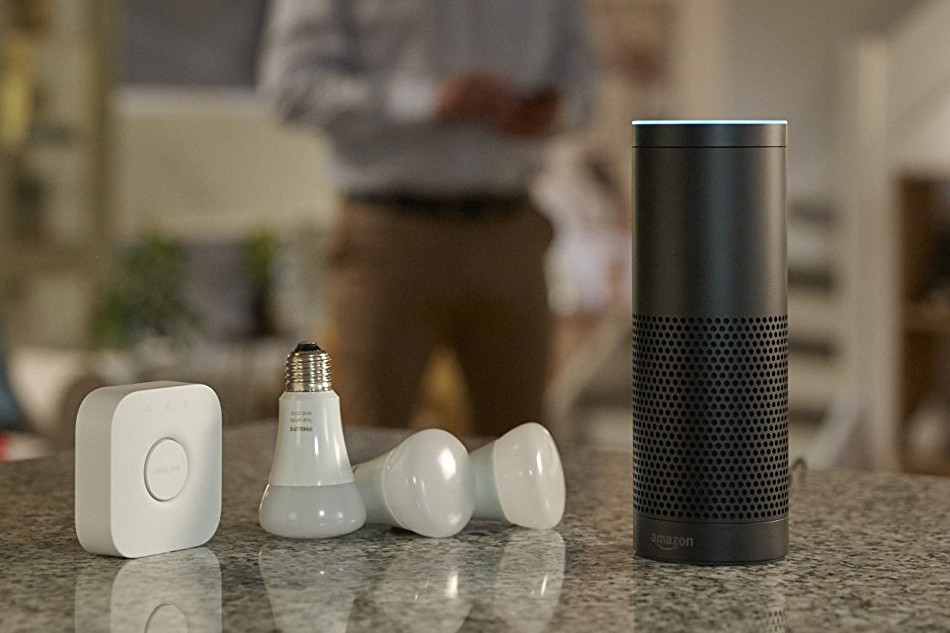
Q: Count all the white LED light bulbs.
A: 3